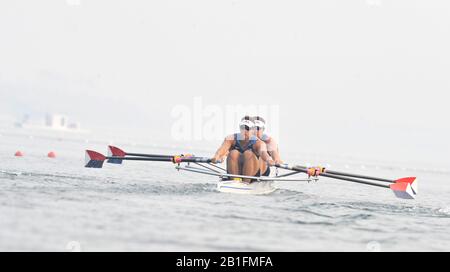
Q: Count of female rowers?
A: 0